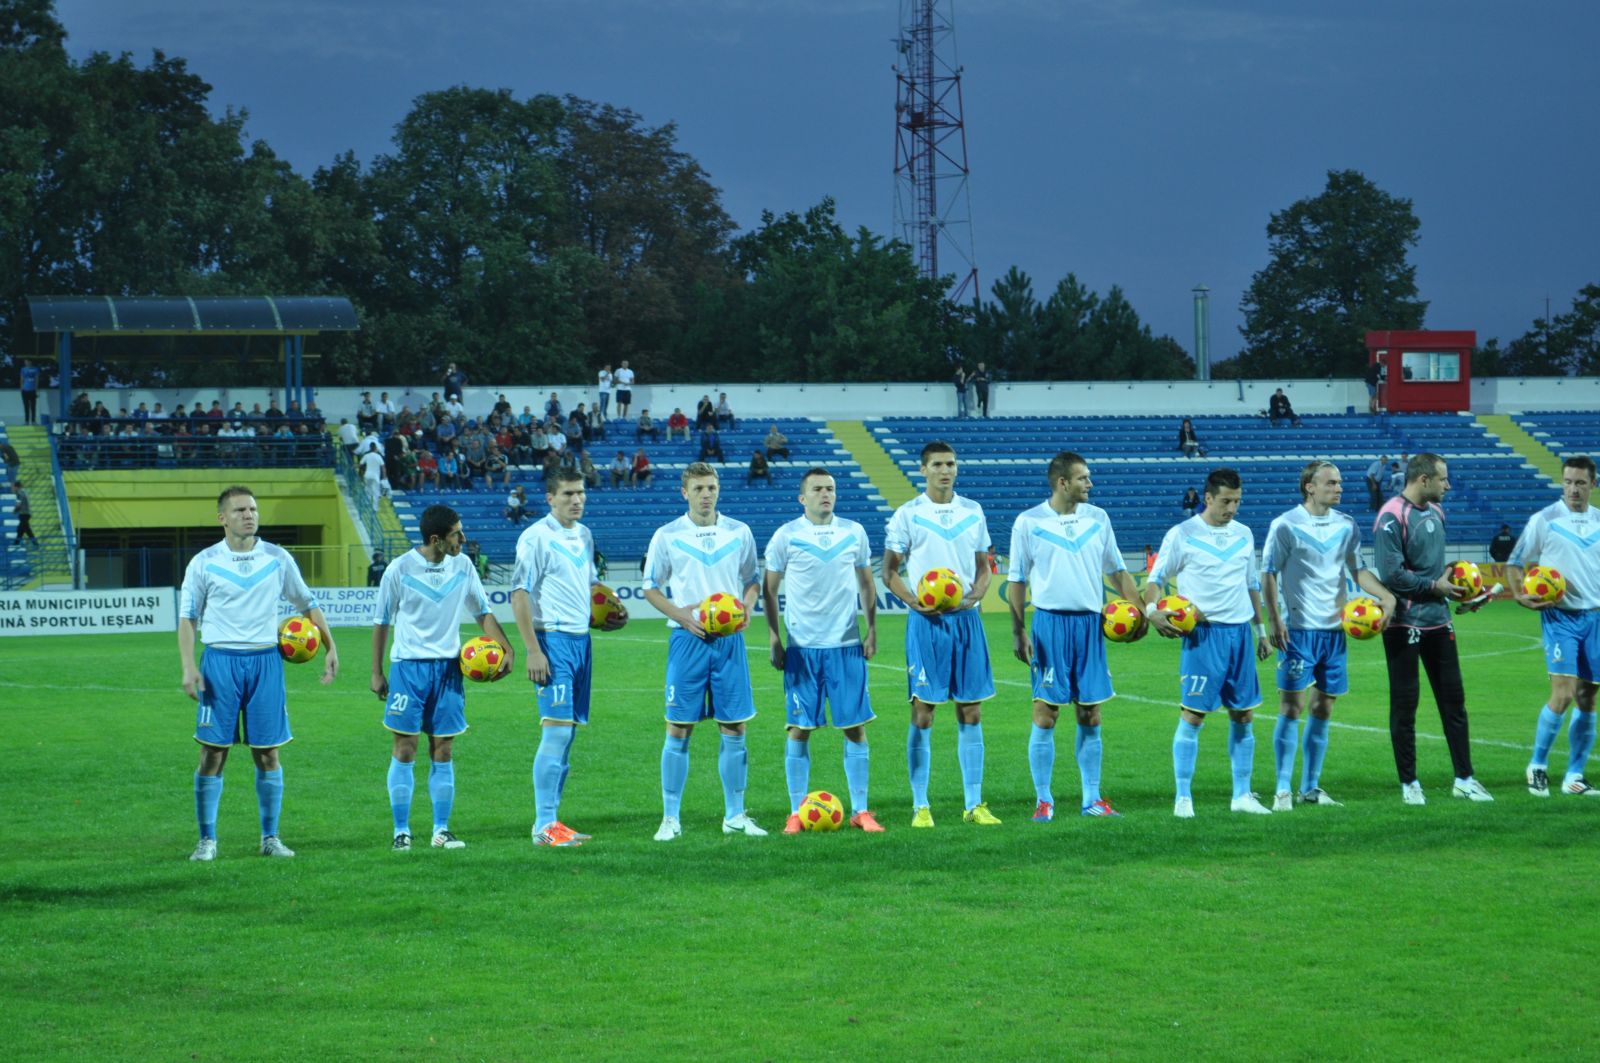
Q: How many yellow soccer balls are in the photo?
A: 11